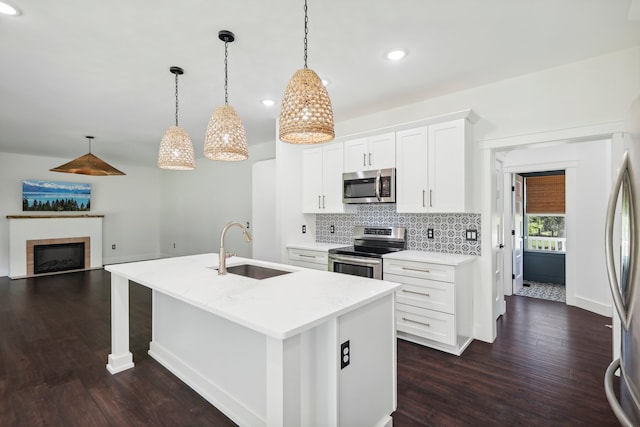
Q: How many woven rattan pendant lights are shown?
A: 3